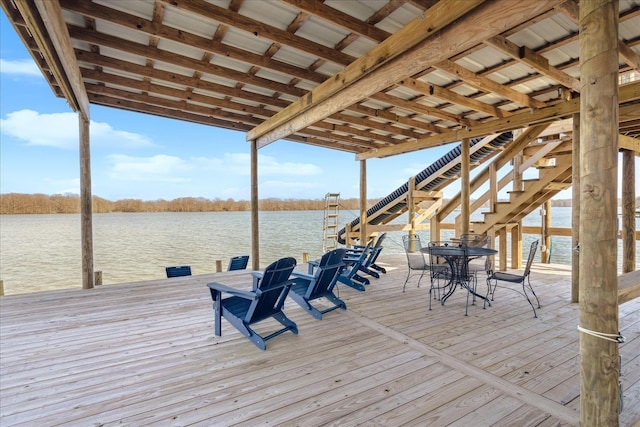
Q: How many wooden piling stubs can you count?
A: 4